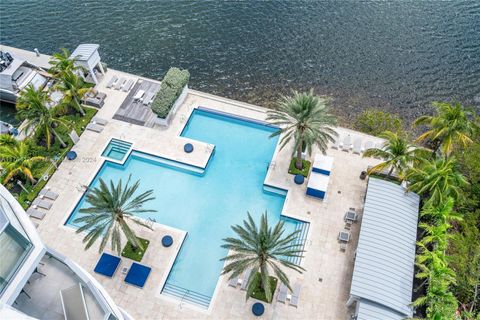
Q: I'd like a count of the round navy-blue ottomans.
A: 5